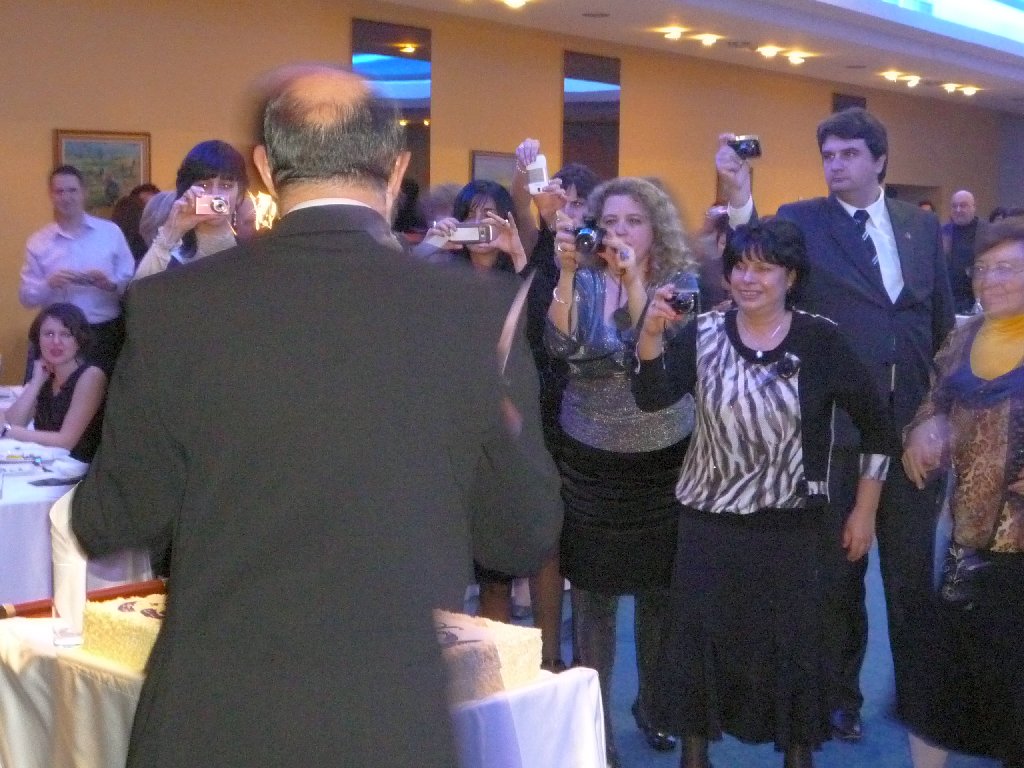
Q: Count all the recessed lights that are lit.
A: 9